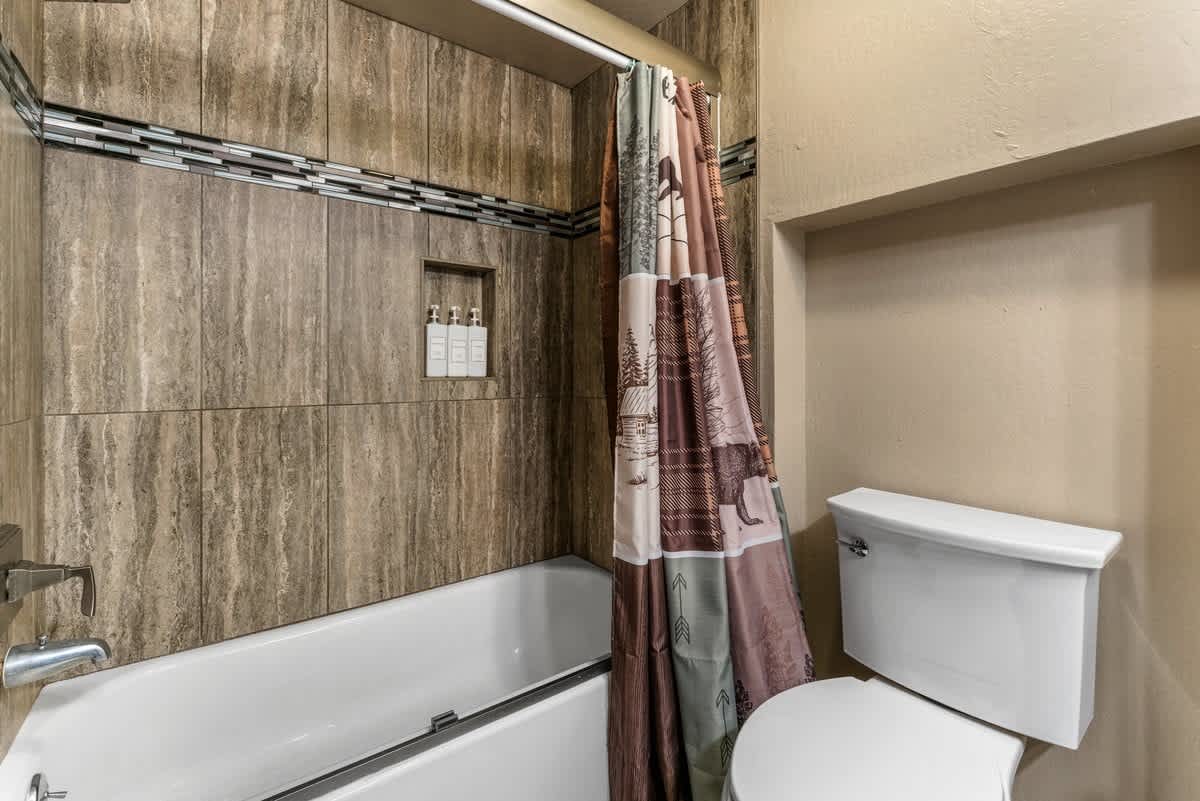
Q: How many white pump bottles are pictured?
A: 3